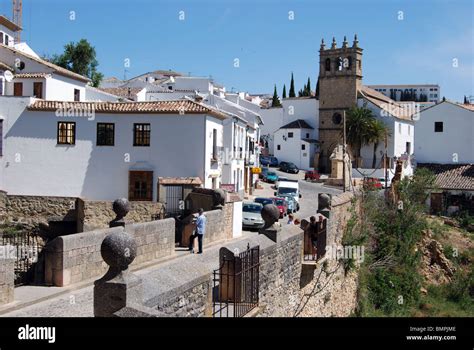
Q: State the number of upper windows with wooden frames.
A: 3